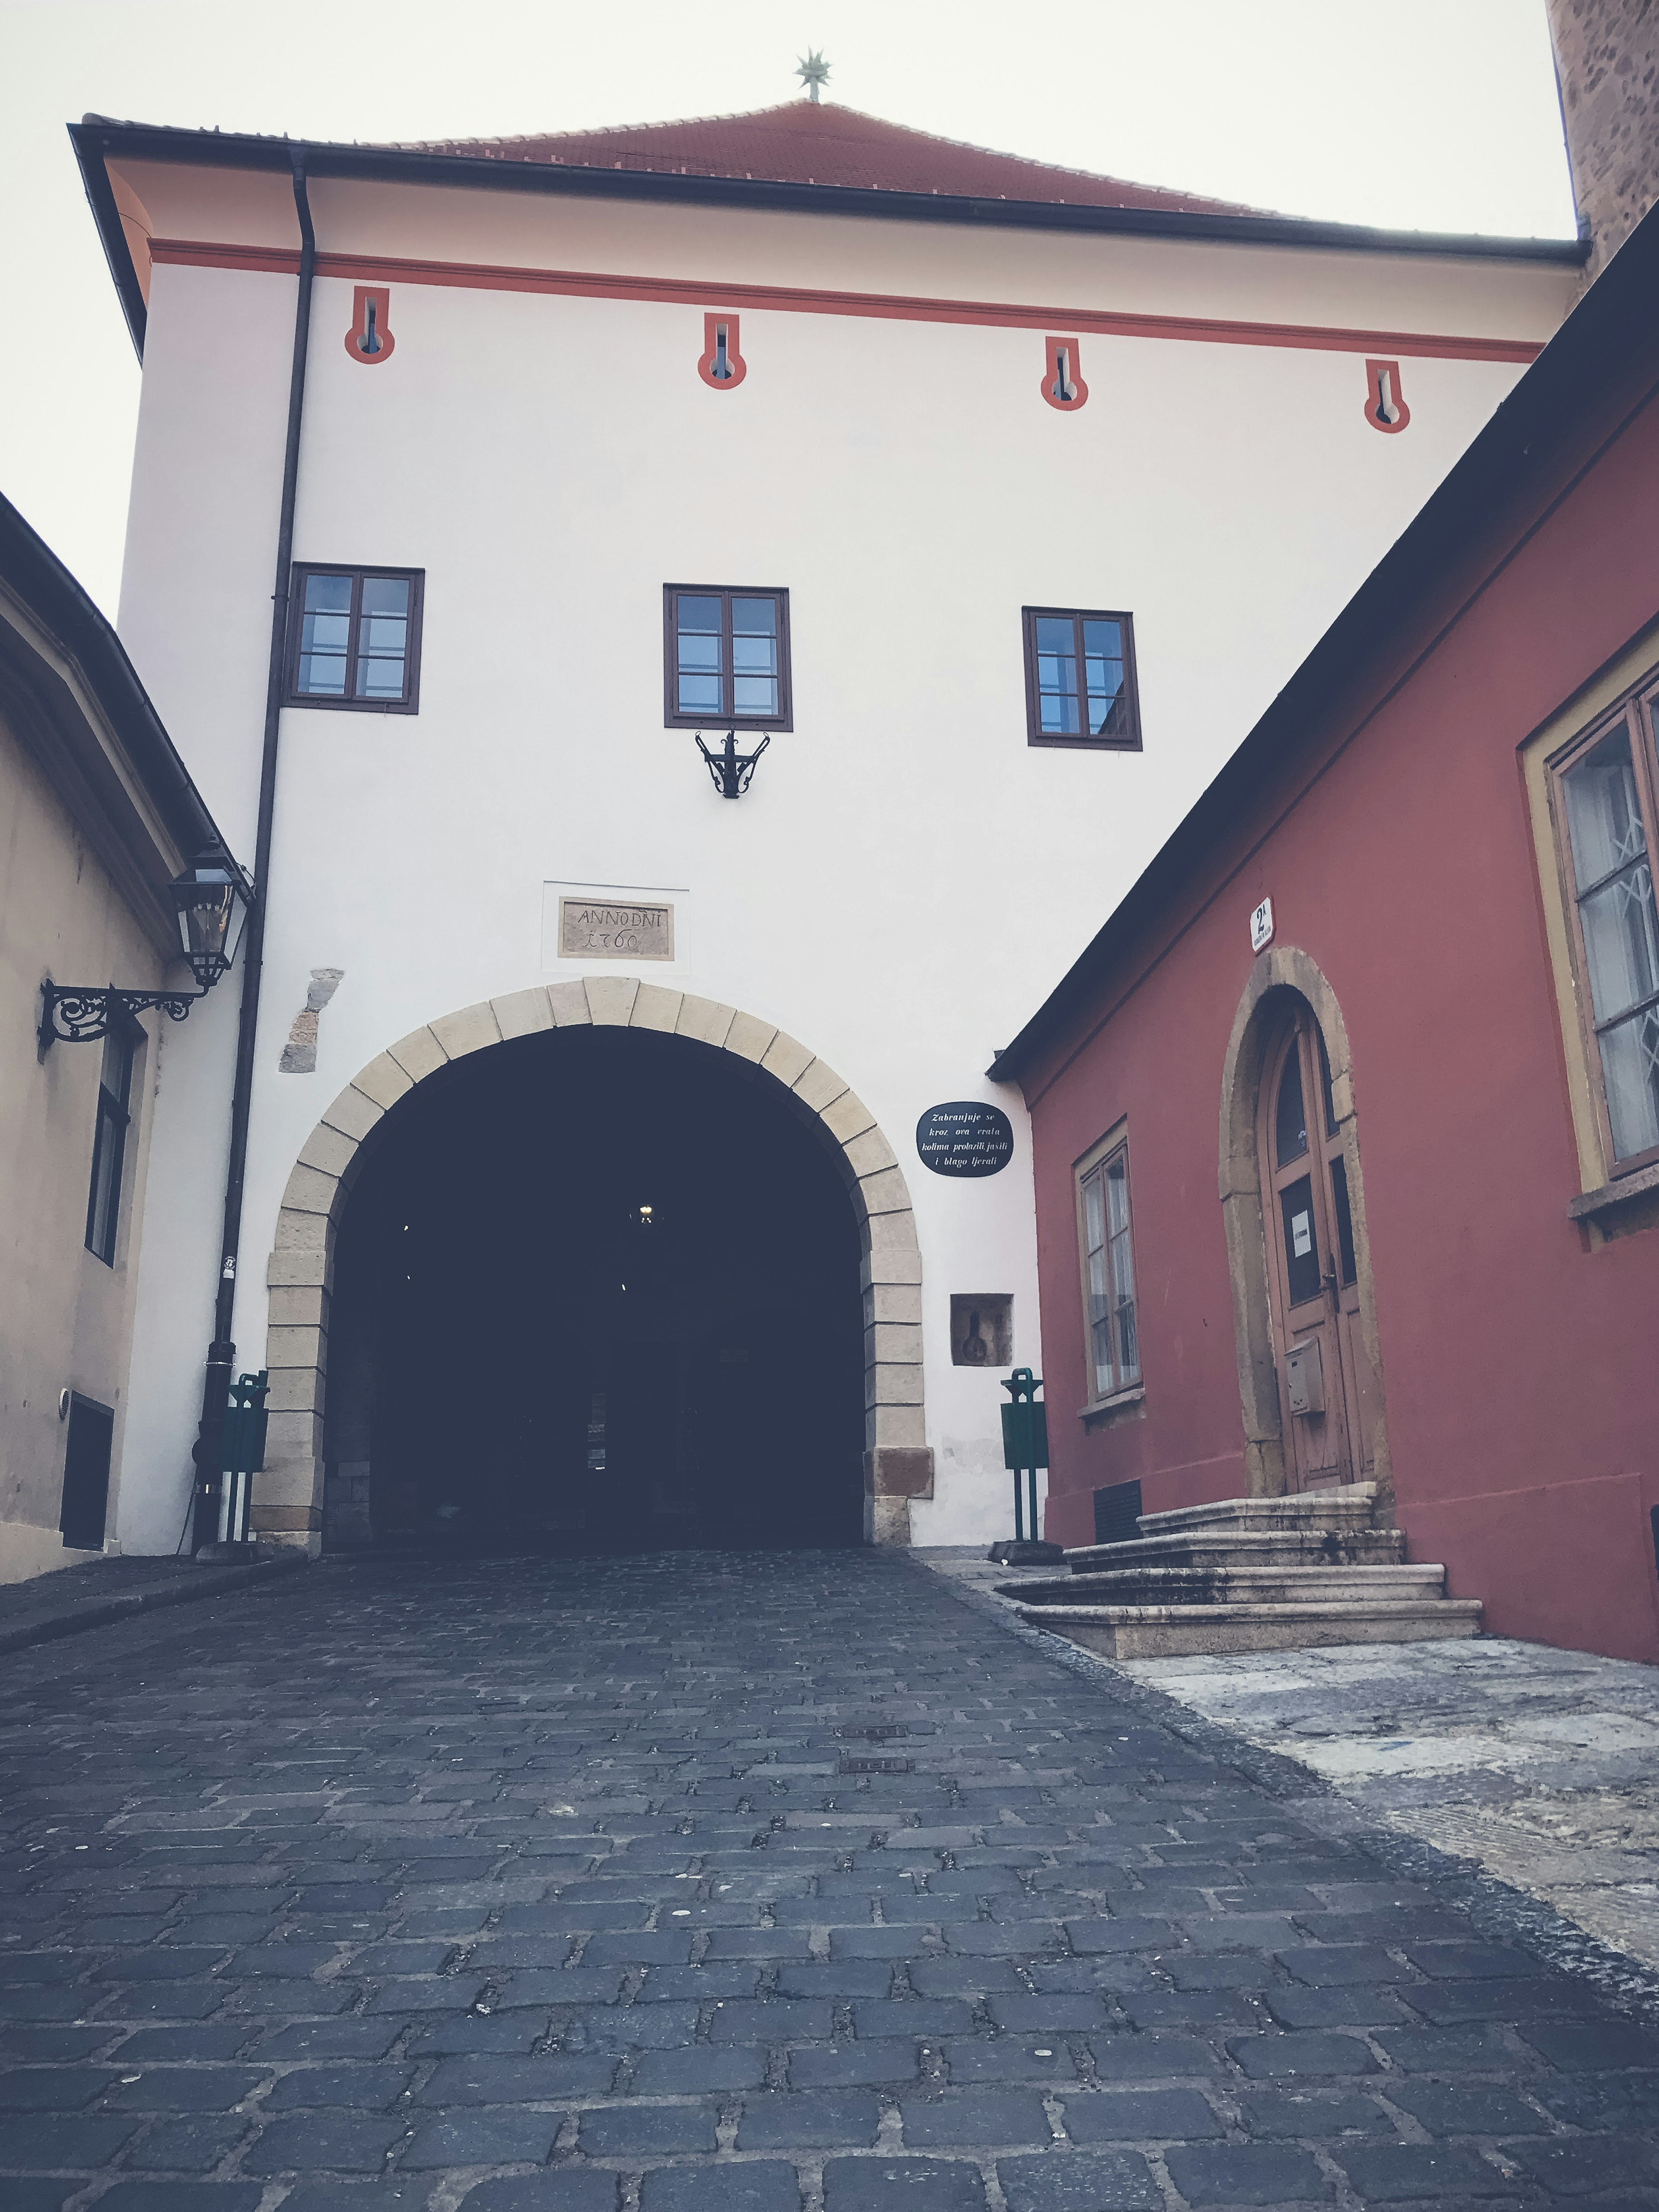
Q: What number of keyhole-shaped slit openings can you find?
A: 4